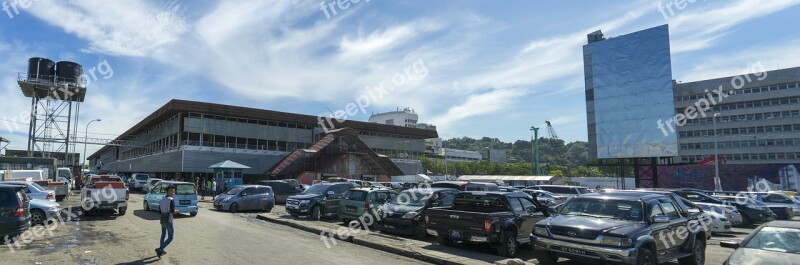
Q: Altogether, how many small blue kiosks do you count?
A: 1